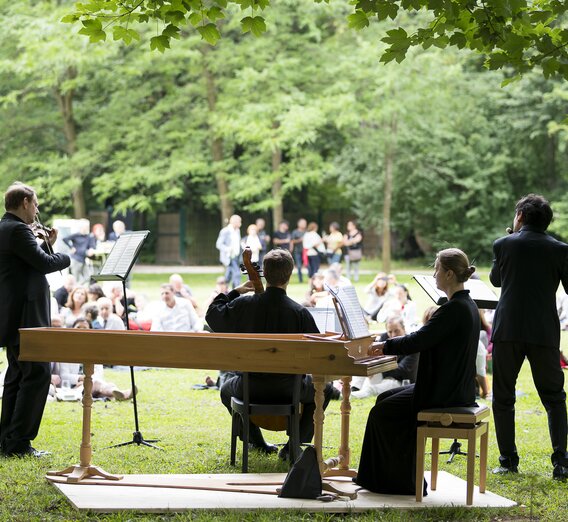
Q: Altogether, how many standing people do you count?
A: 13